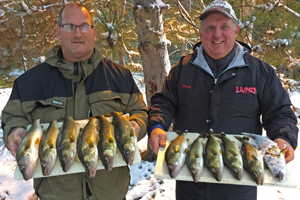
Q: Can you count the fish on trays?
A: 12